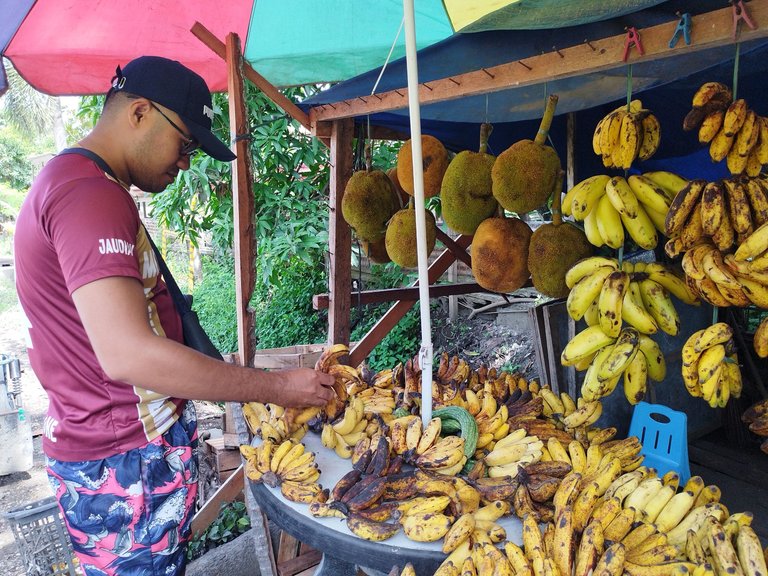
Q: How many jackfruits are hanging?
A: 9